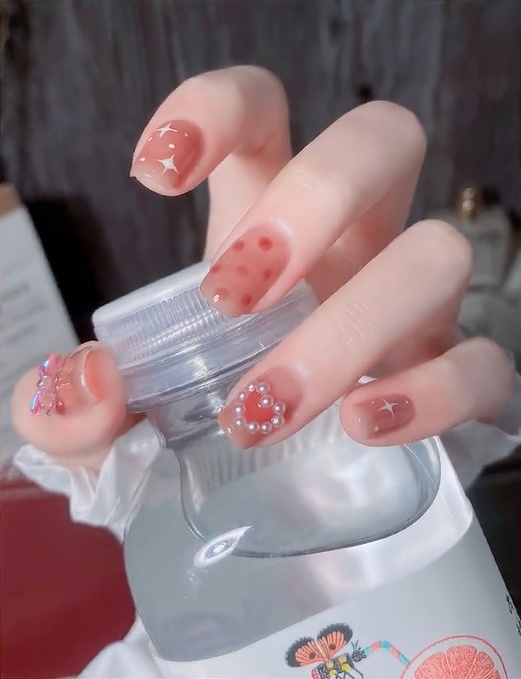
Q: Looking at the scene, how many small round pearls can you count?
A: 10